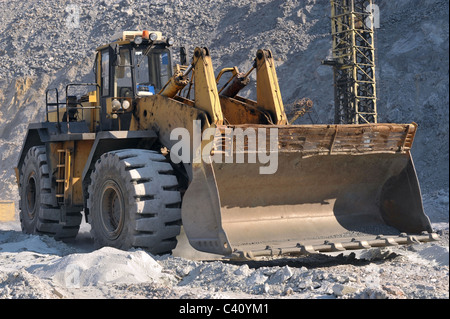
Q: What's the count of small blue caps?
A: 0